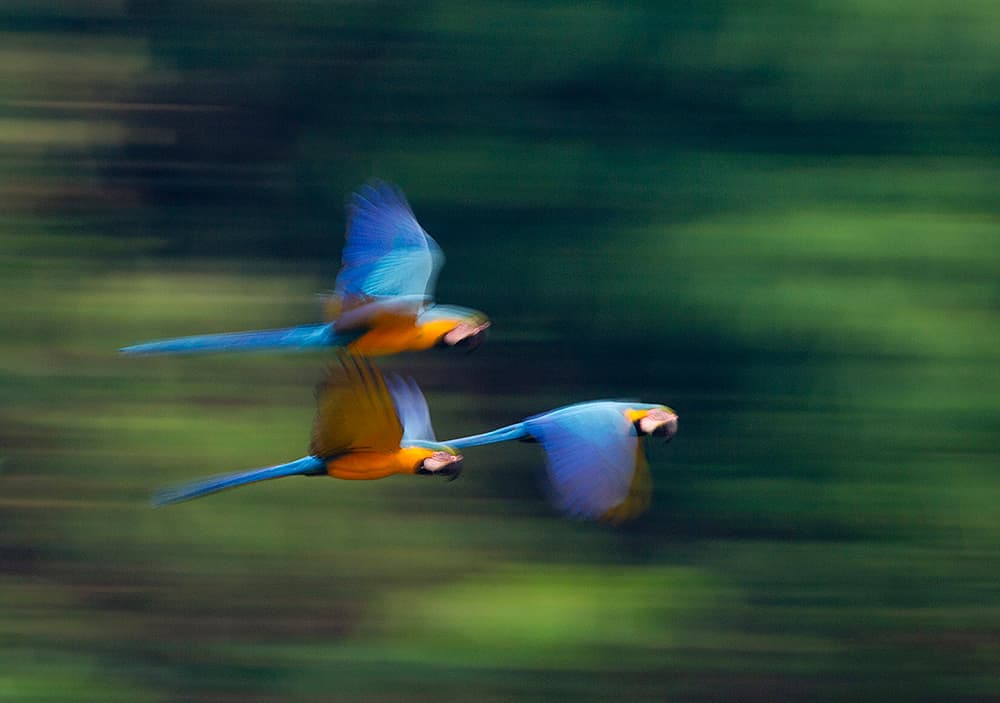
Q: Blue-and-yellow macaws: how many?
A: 3